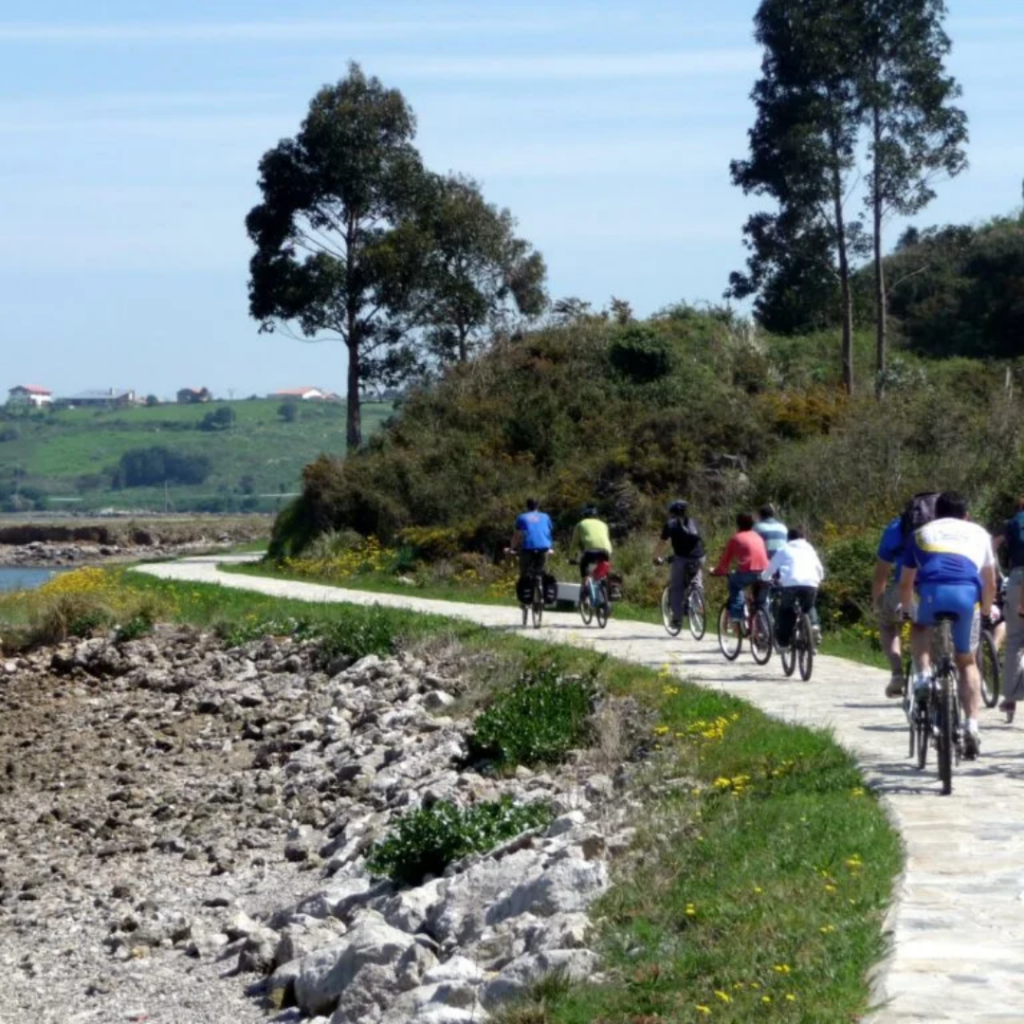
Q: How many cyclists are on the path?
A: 9